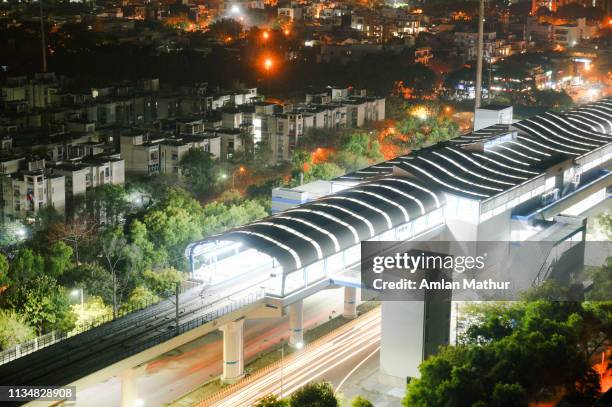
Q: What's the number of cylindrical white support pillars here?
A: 4